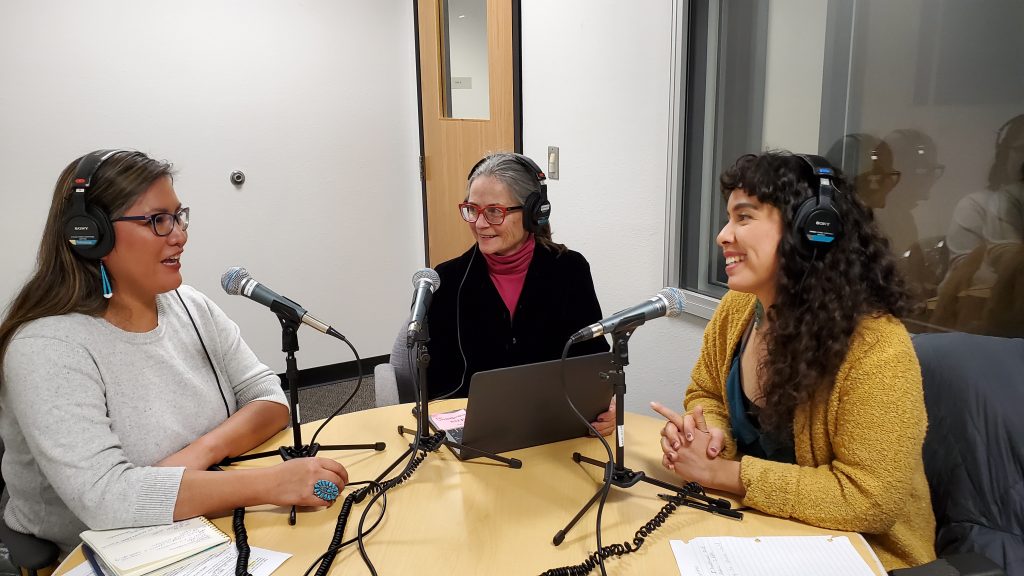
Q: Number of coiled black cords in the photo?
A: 3